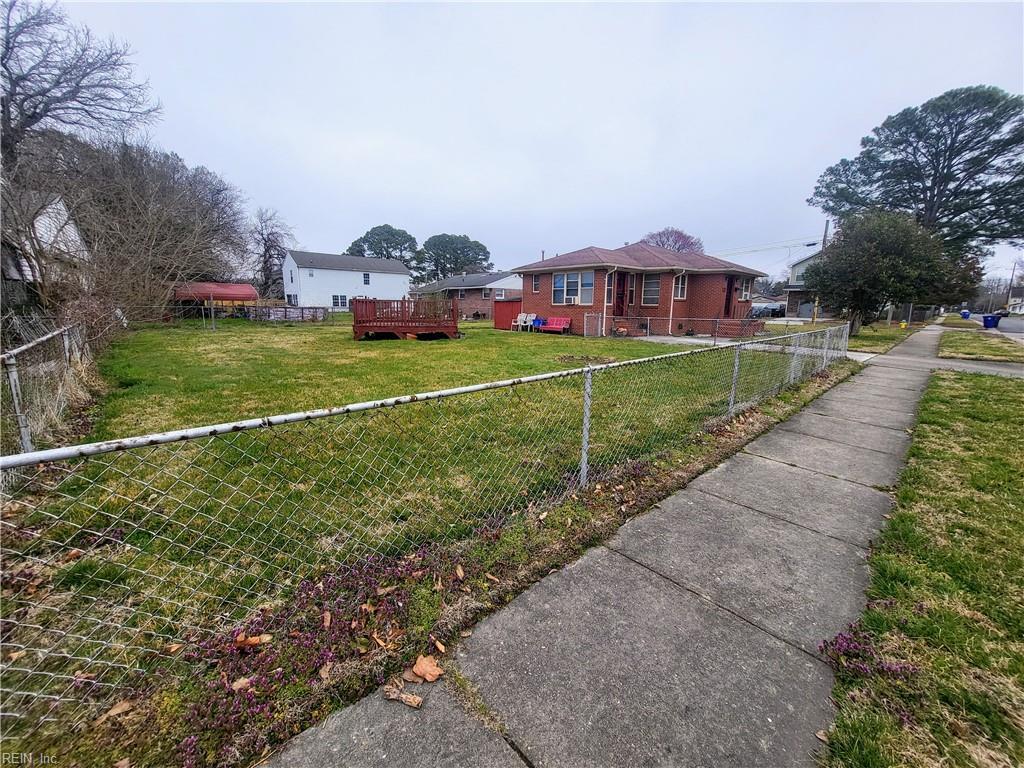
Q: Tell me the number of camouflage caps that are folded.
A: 0